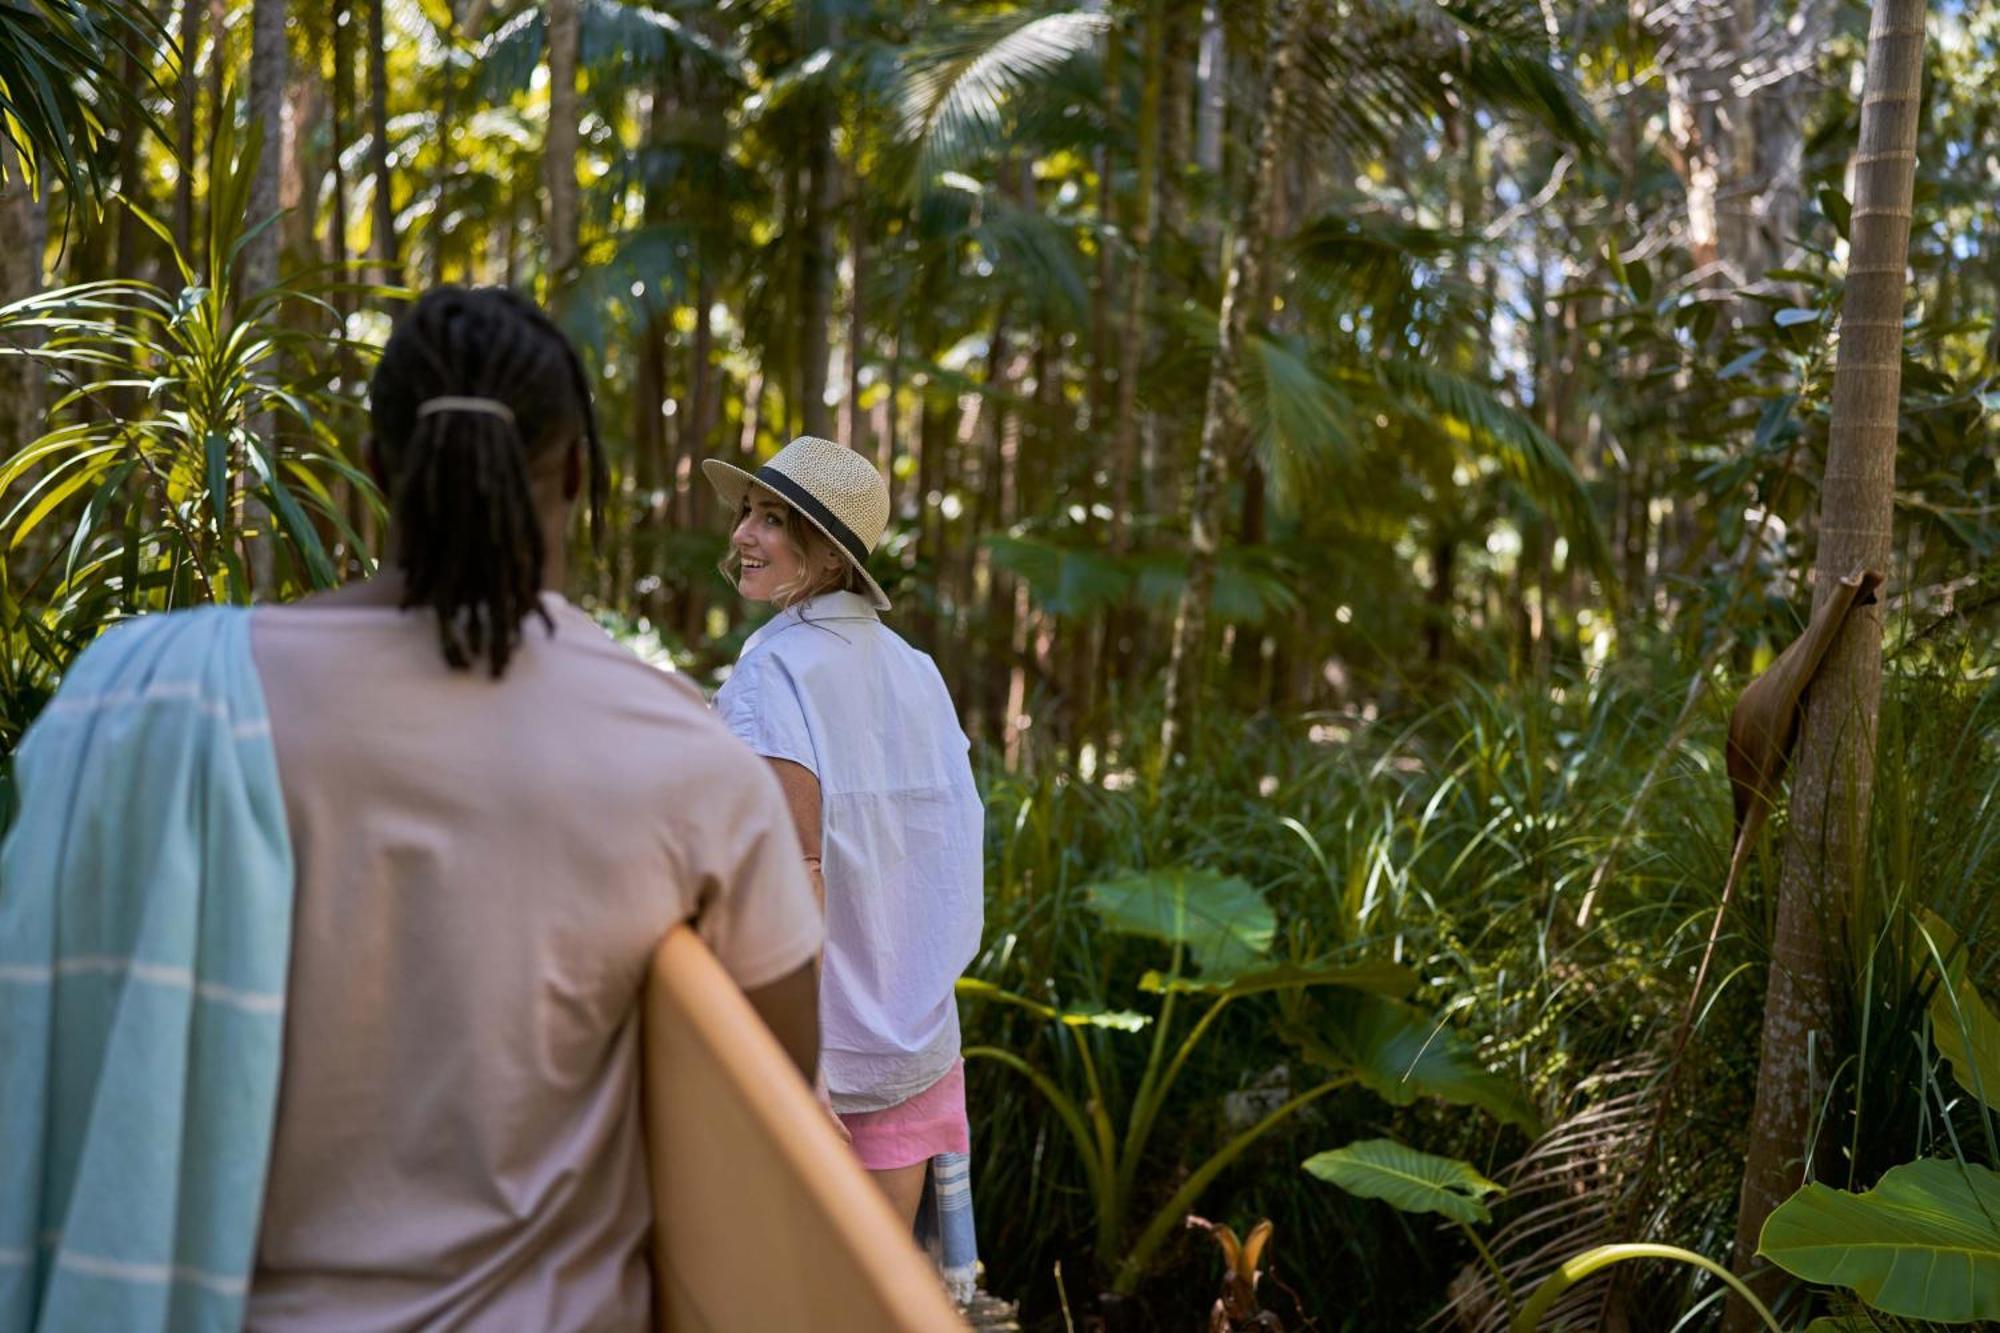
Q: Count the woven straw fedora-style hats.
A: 1